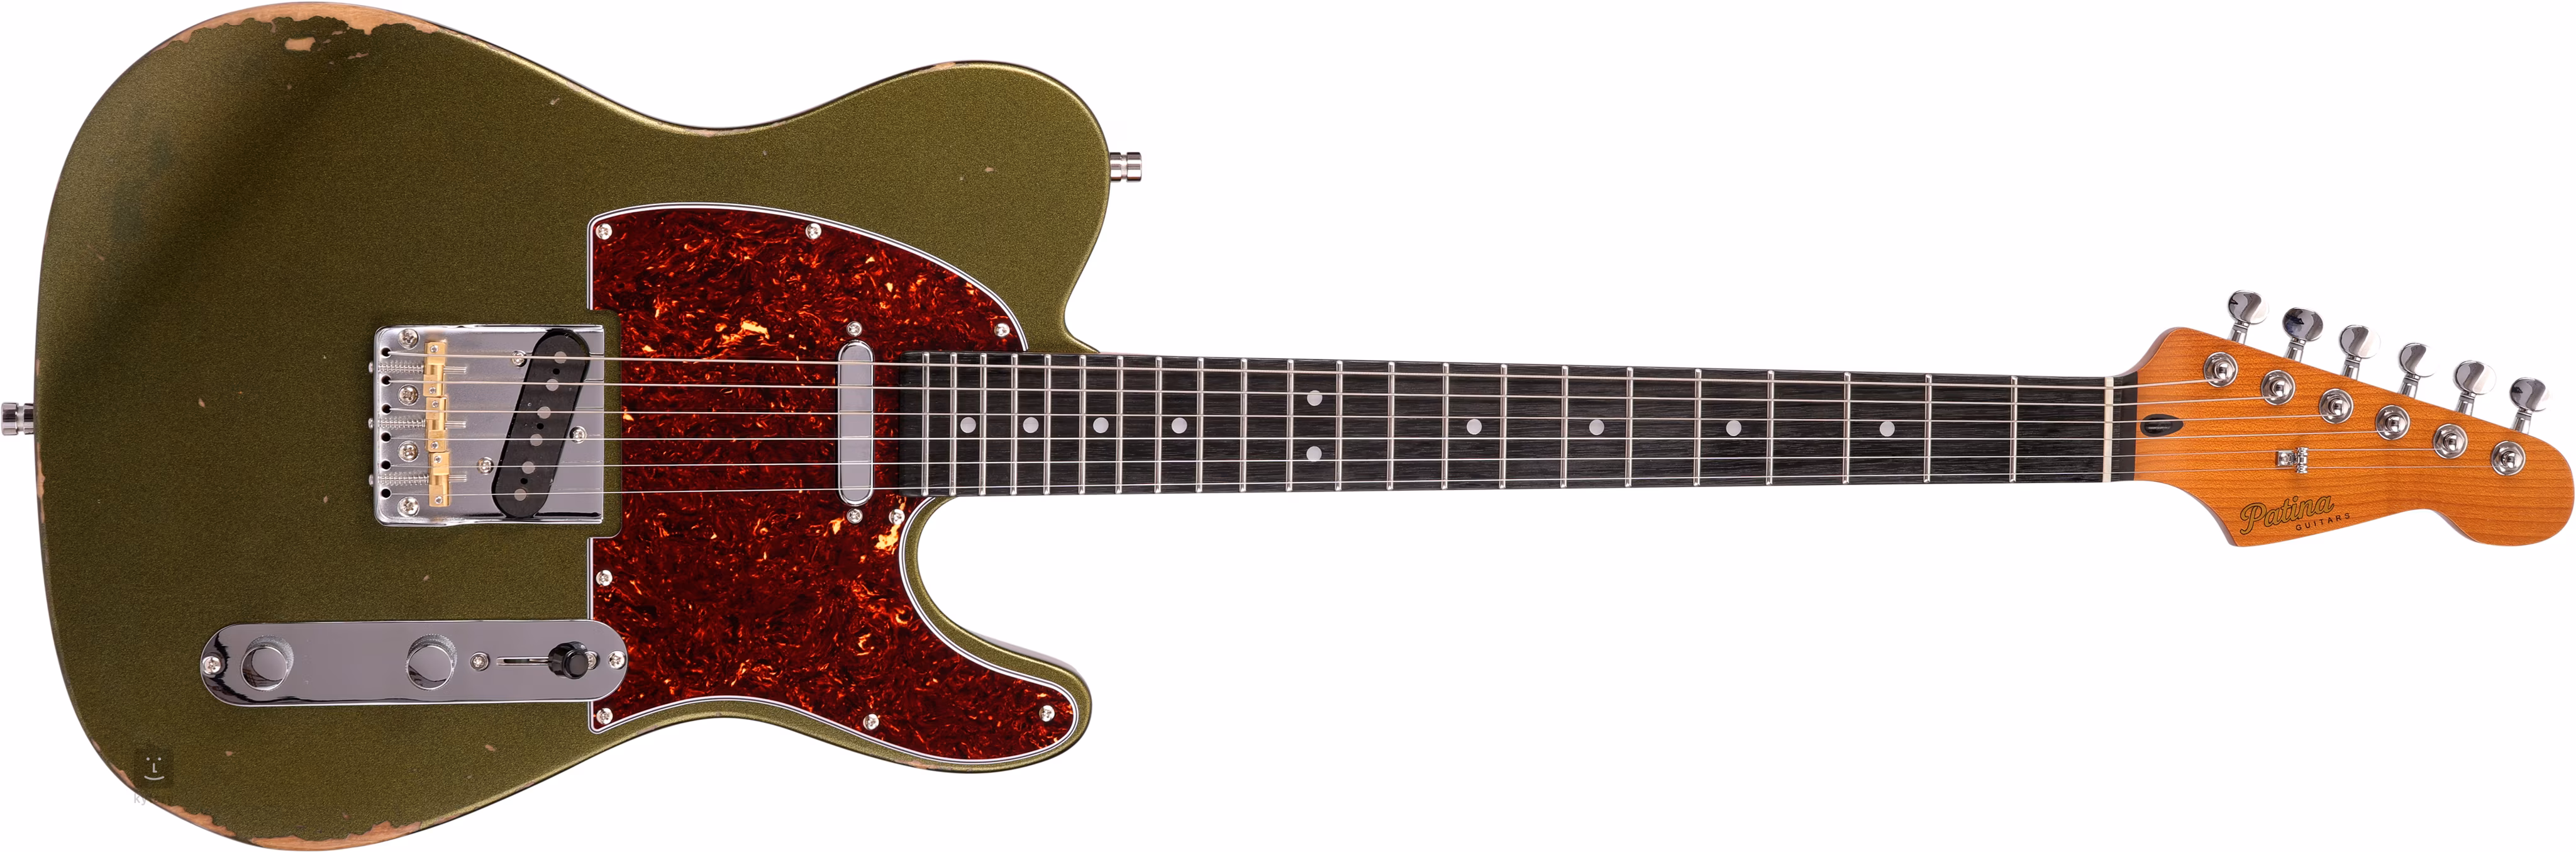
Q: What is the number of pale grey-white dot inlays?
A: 10